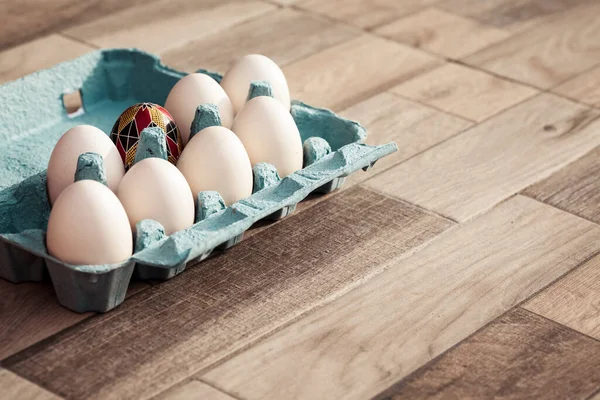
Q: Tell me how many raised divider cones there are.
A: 8